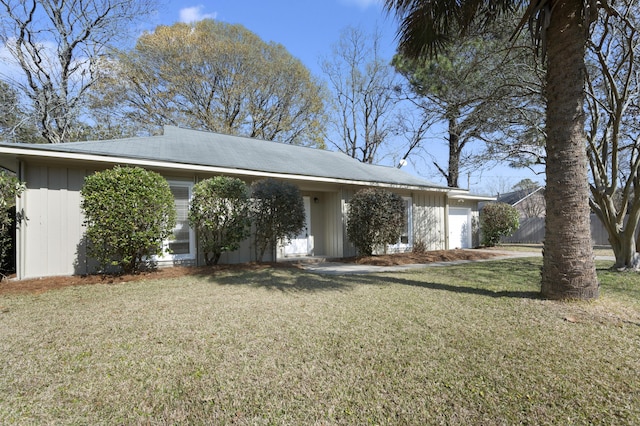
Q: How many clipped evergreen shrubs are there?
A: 5